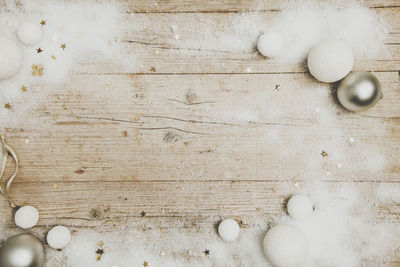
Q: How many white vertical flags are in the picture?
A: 0